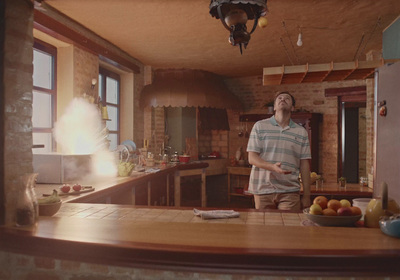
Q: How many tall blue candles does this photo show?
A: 0